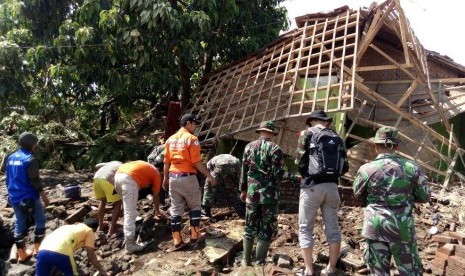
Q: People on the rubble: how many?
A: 10